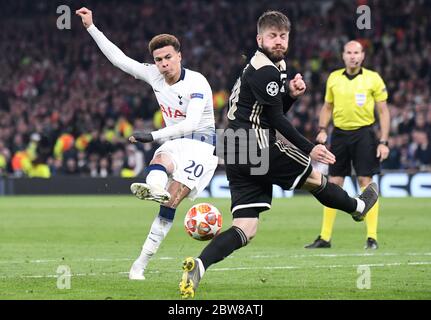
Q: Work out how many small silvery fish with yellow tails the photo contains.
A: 0